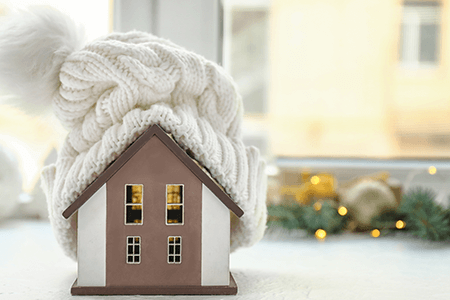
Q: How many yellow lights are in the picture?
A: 6